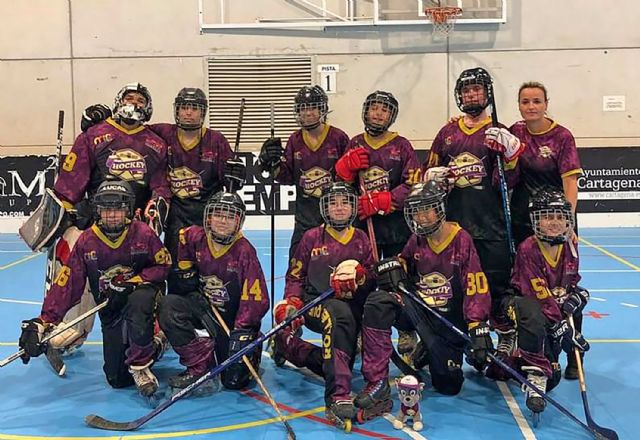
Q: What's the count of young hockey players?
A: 10